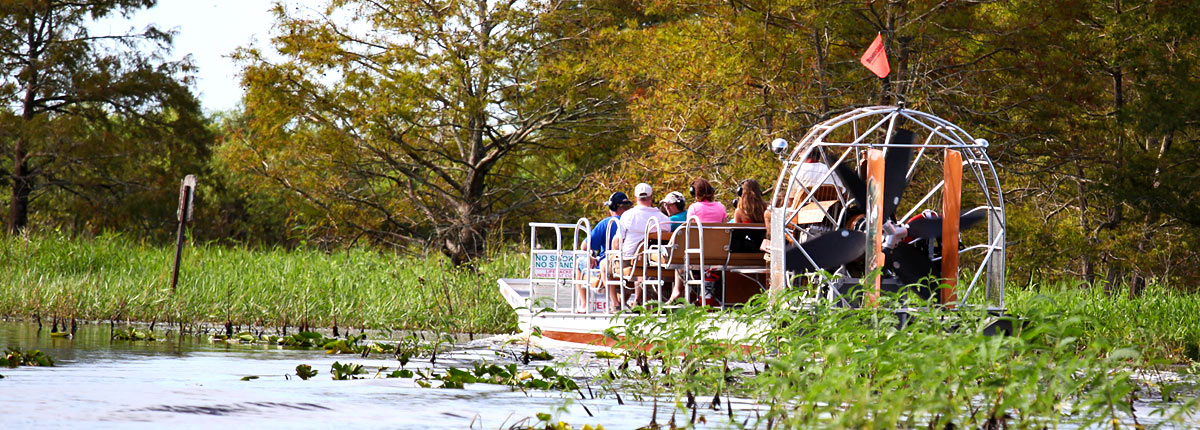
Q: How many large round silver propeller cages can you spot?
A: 1